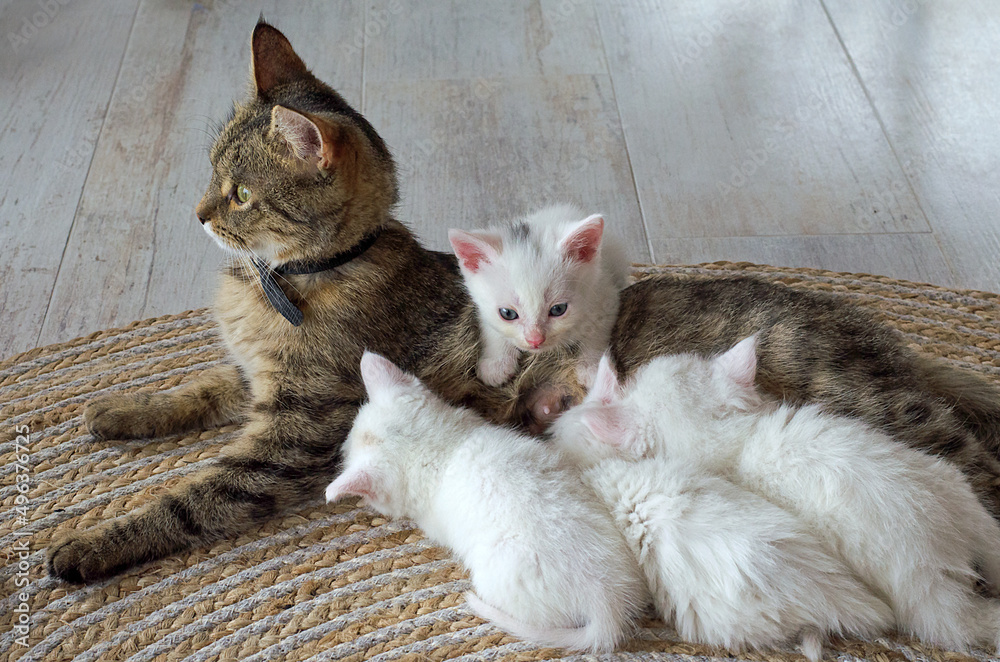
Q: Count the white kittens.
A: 4